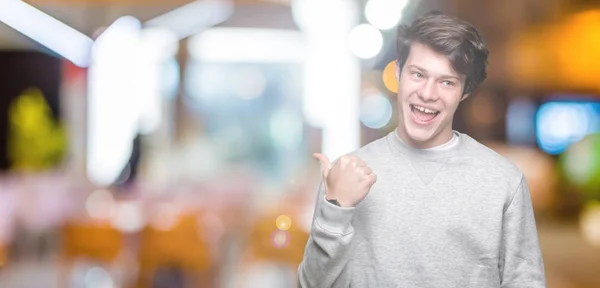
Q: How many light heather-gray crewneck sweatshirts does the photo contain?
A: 1